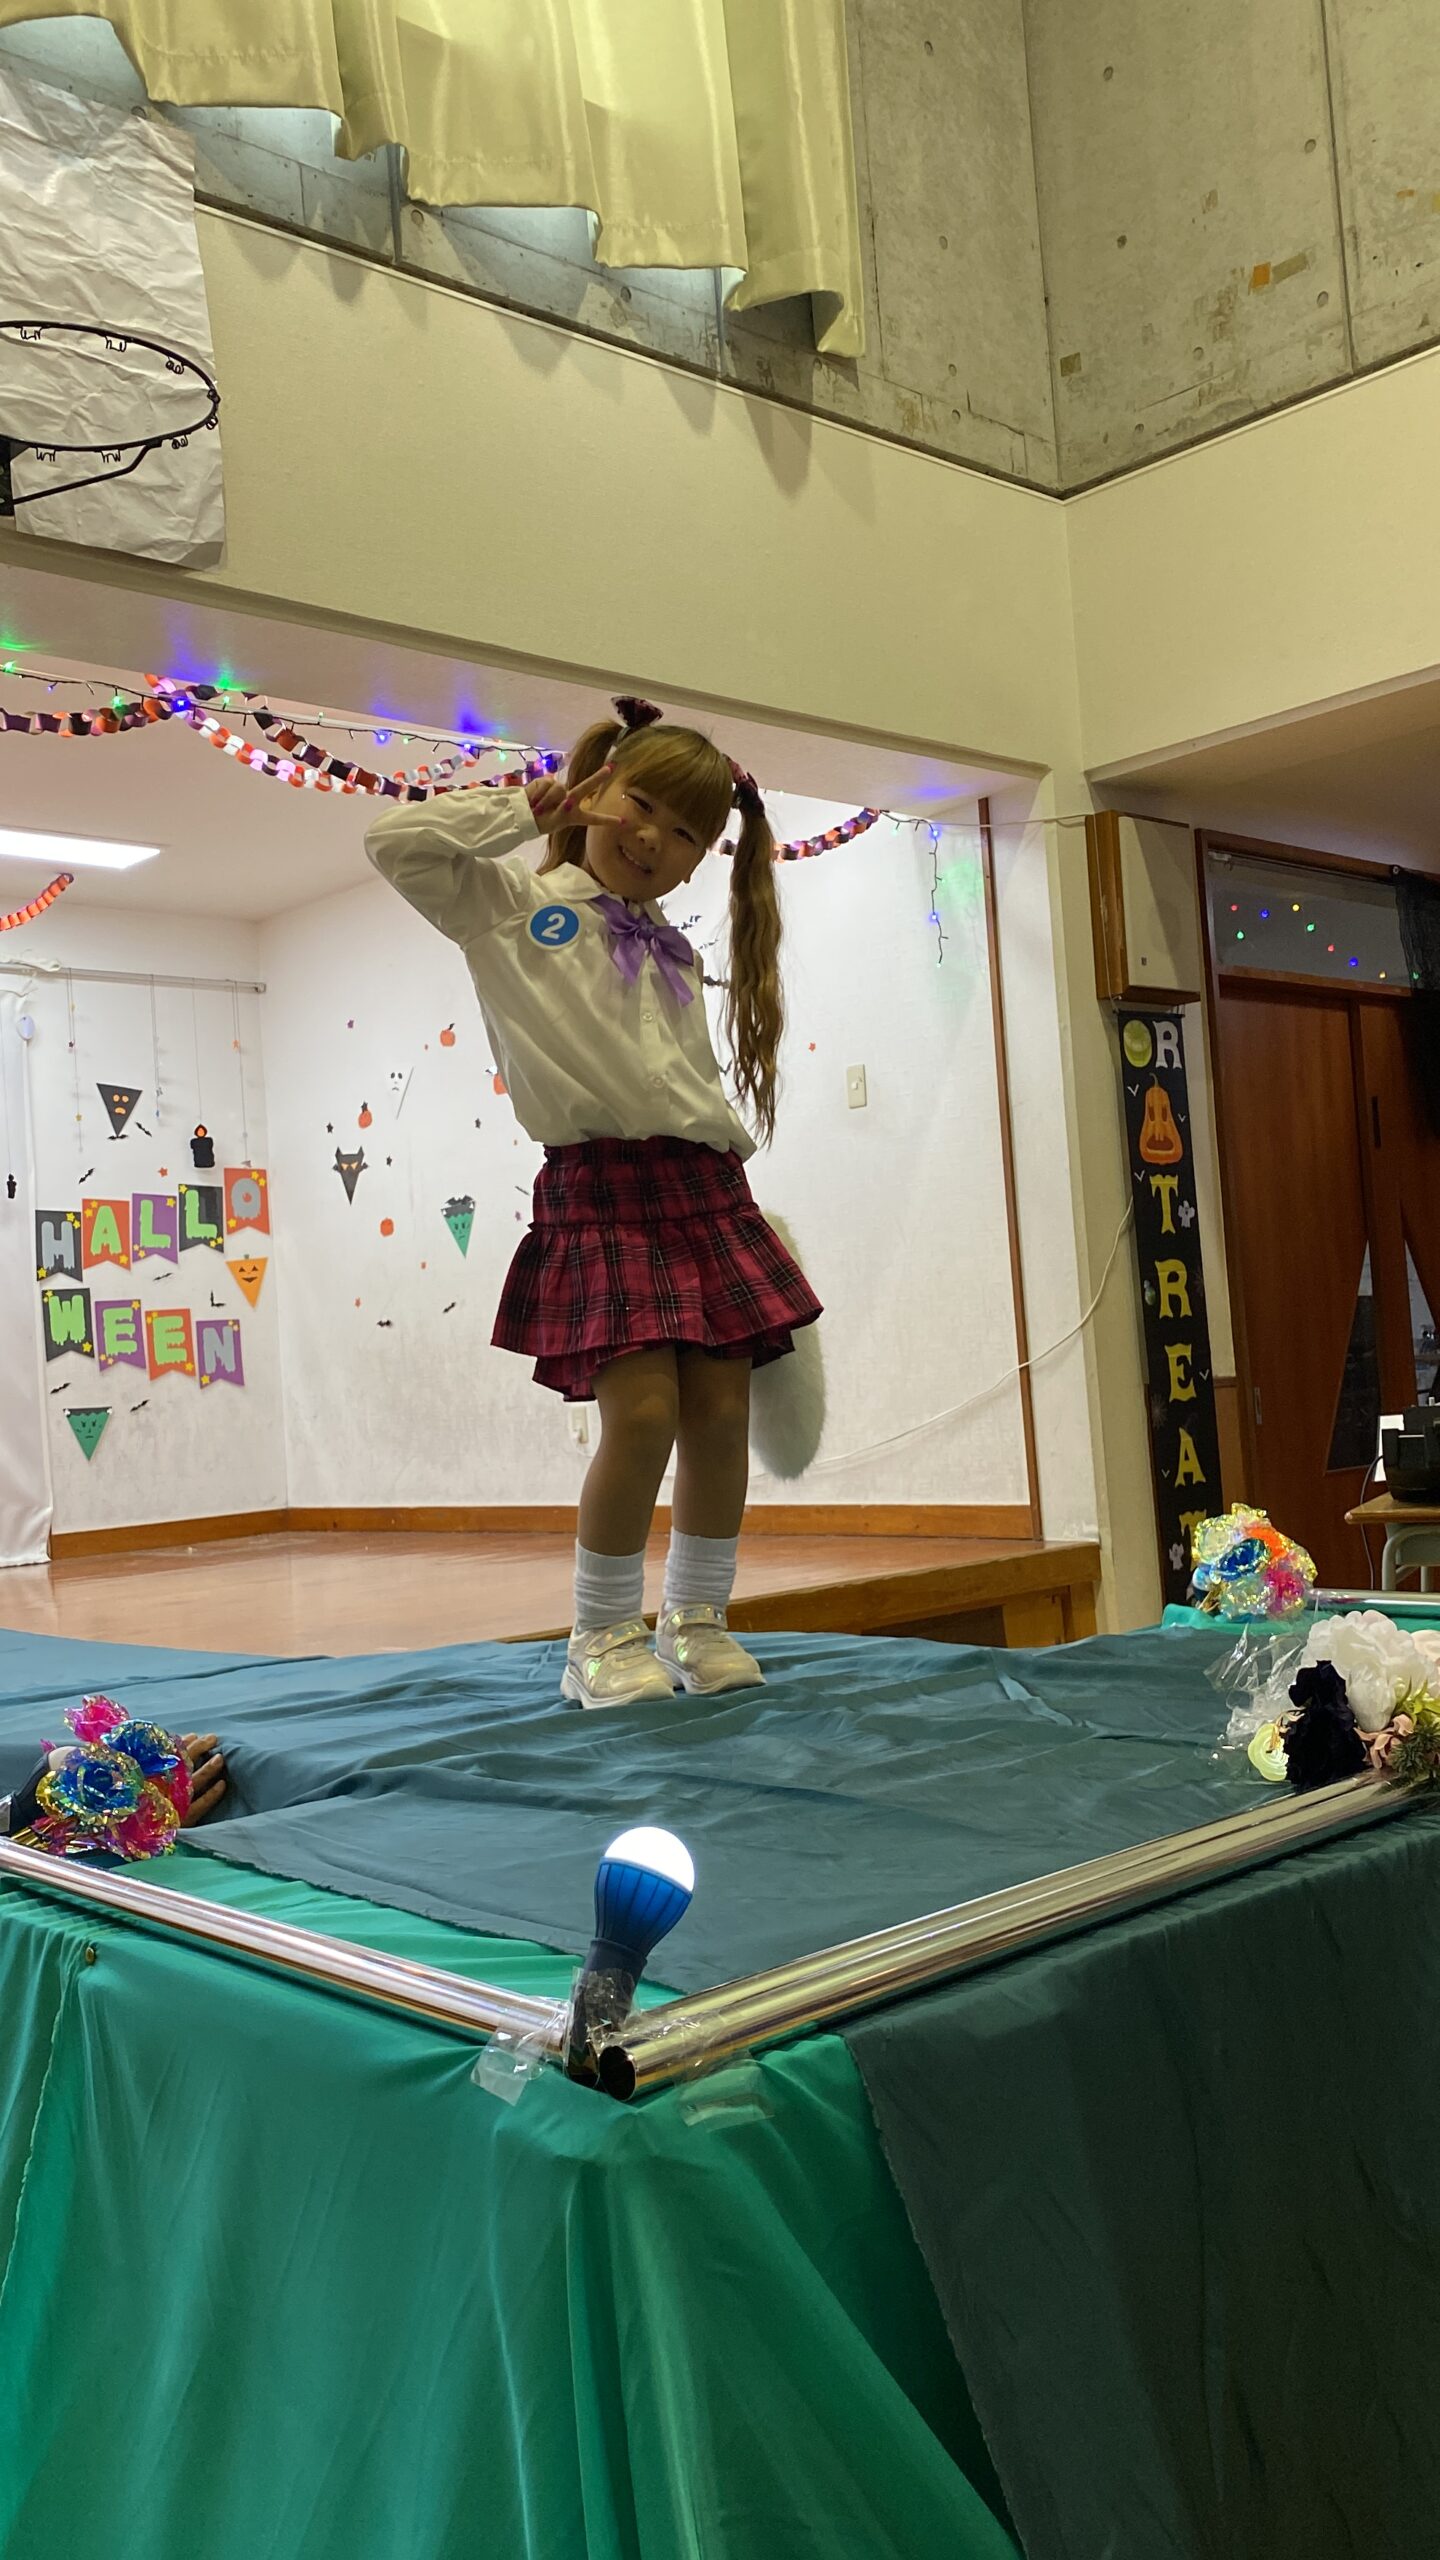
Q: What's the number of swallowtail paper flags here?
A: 9